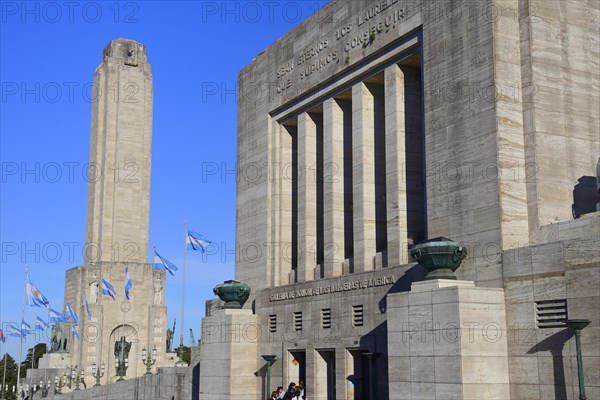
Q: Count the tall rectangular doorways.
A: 3